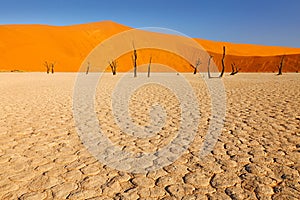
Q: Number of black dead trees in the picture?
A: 11